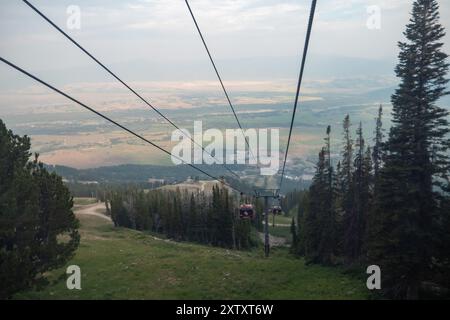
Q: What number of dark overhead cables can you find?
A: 4